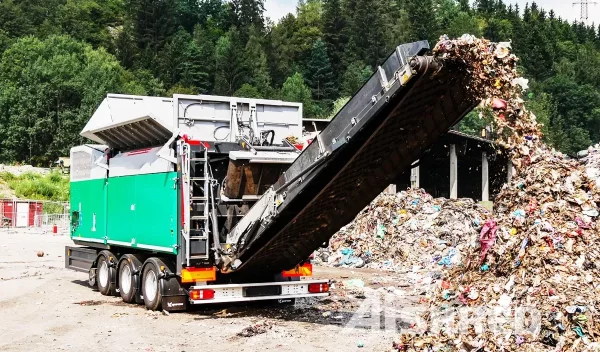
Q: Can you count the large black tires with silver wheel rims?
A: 3